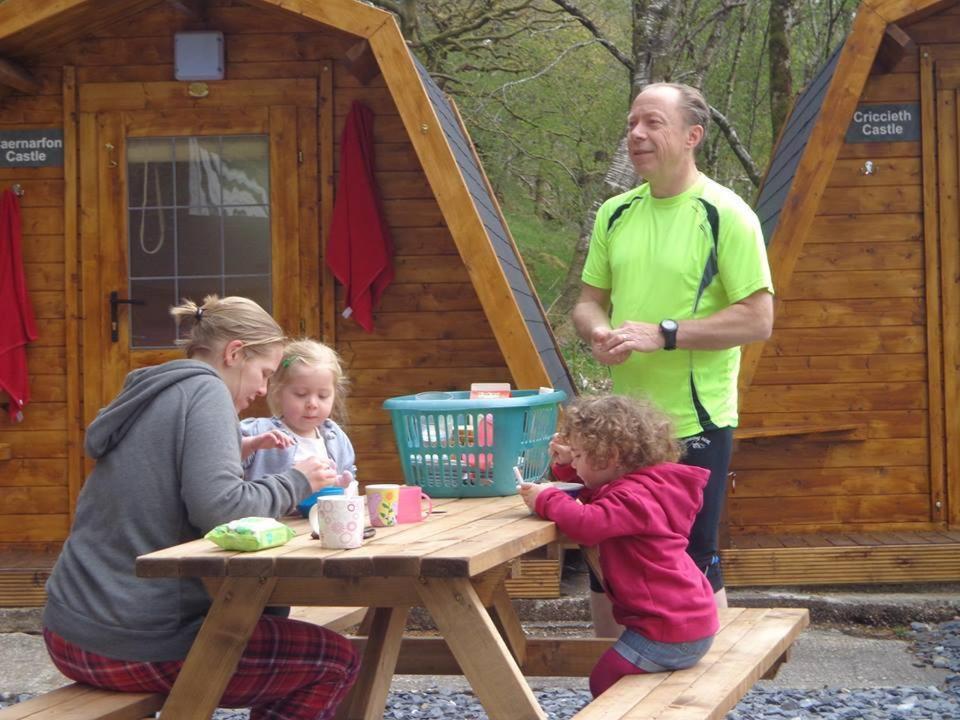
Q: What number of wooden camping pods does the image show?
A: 2